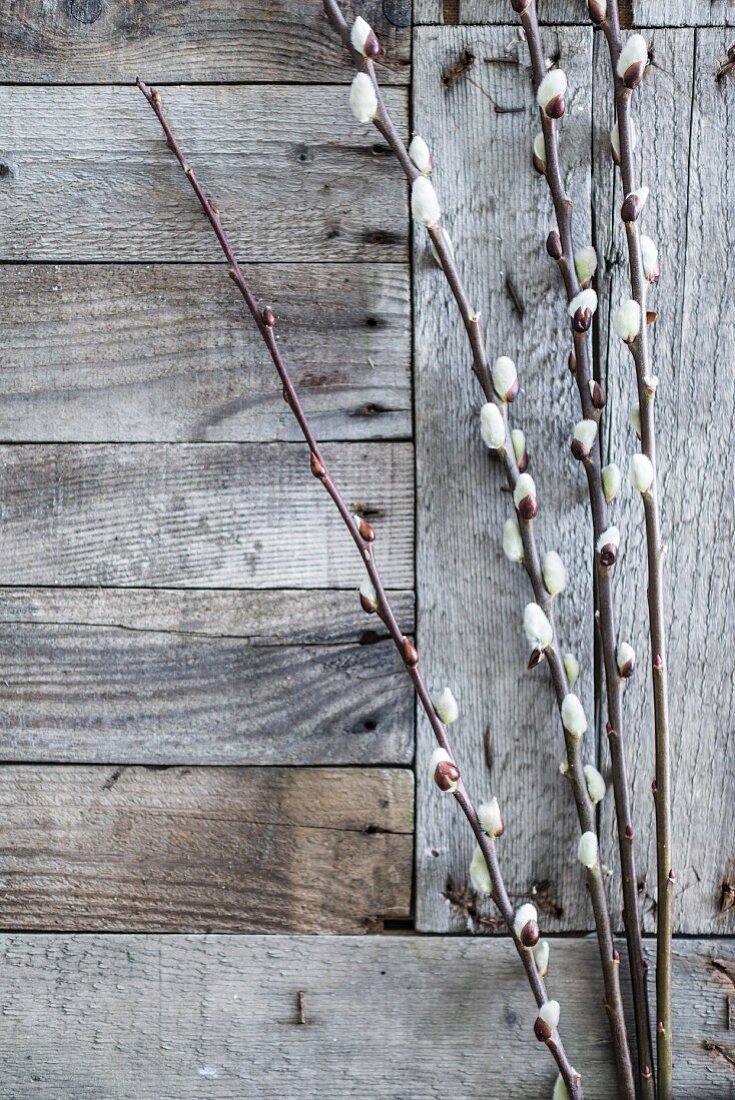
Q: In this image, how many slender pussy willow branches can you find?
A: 4